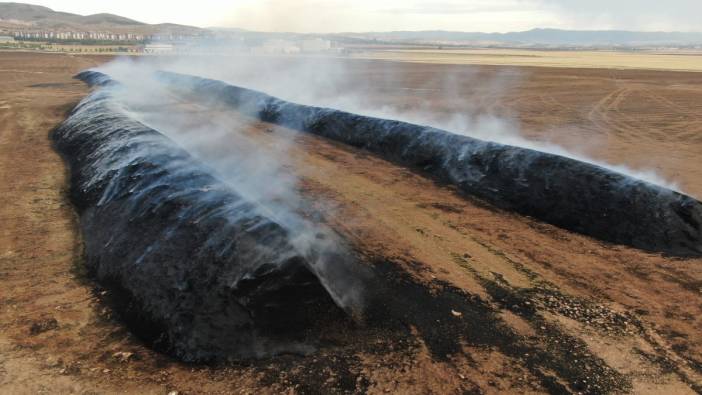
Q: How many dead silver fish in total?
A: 0